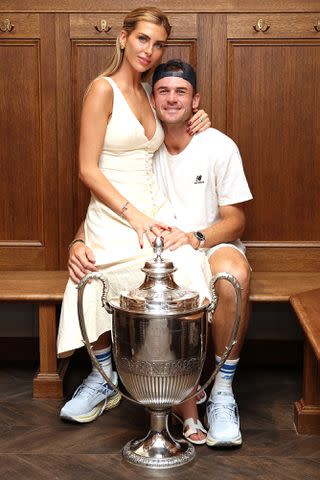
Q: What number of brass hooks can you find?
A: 4